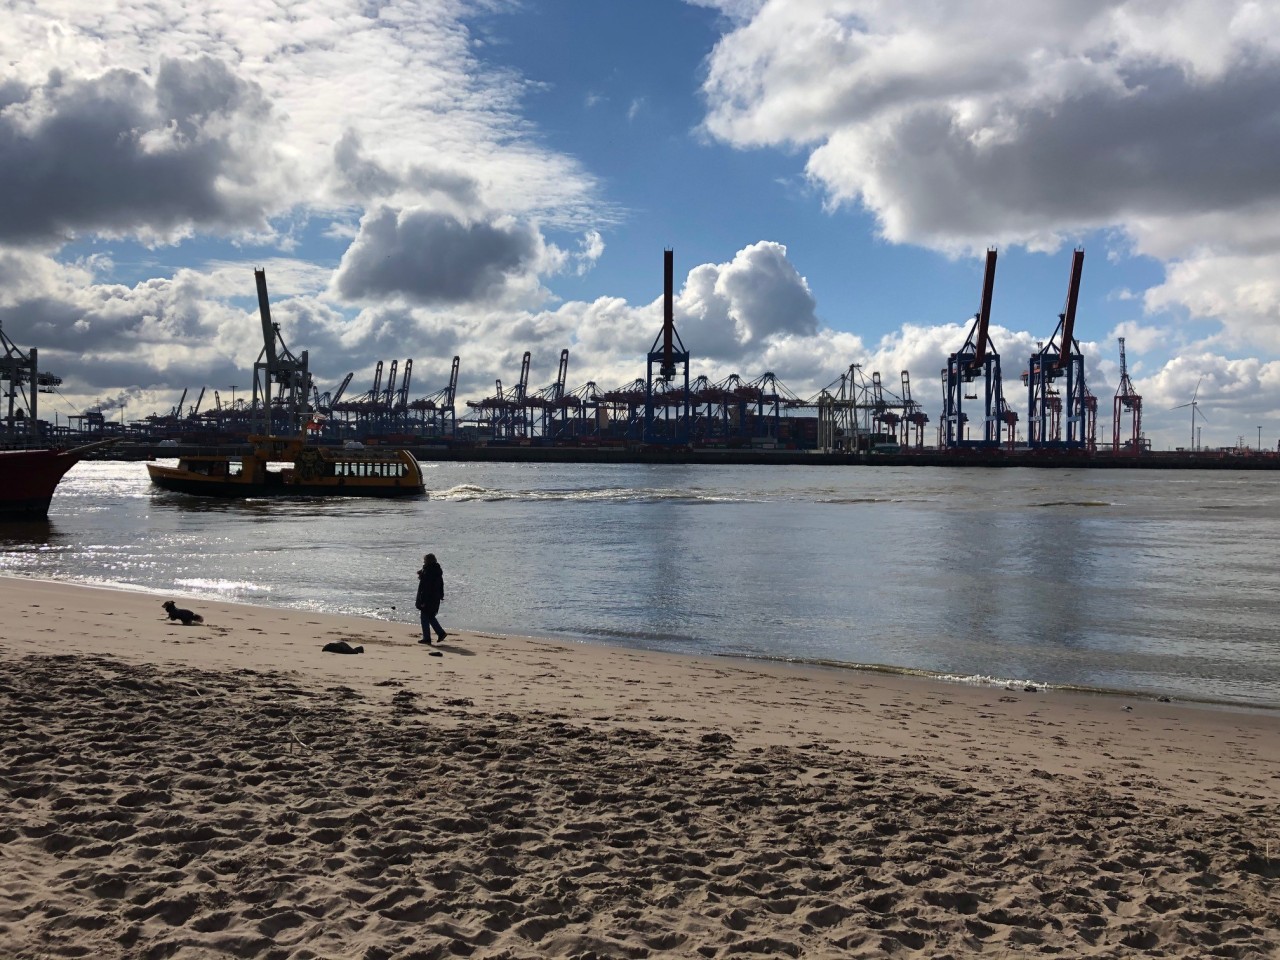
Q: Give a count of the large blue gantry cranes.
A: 3